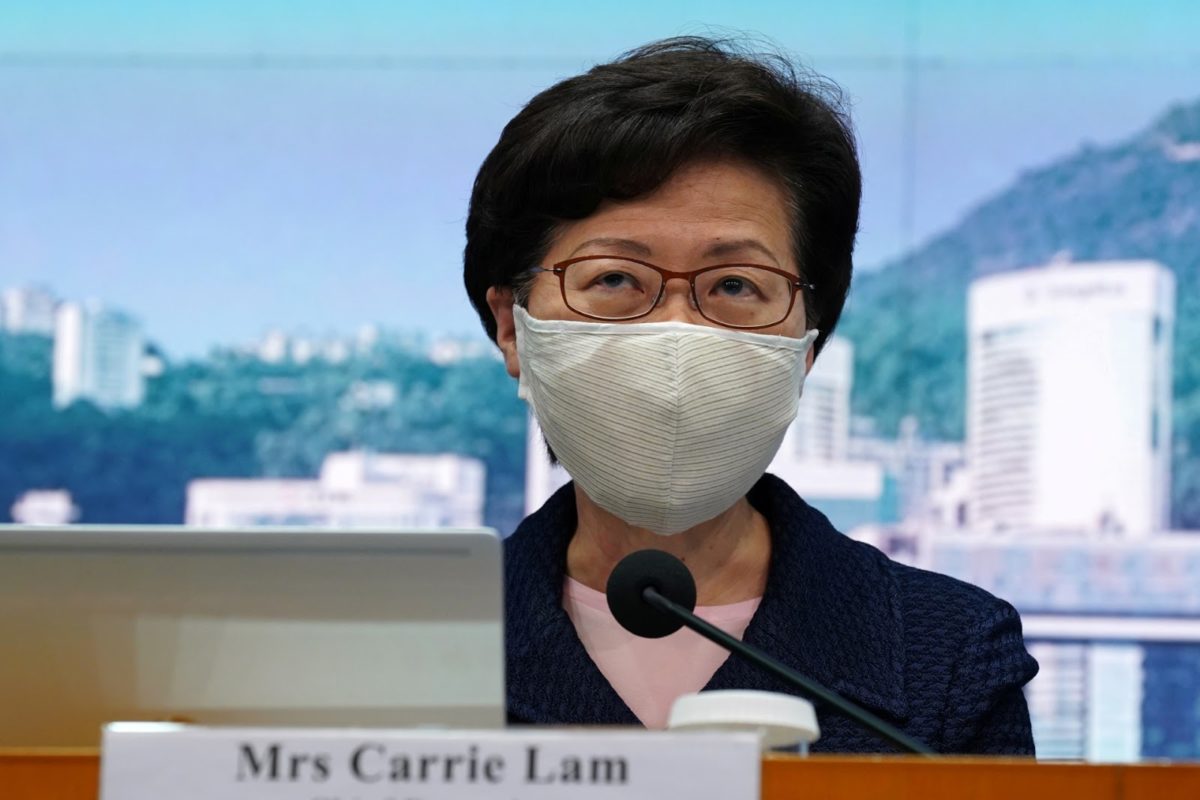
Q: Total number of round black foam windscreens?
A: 1